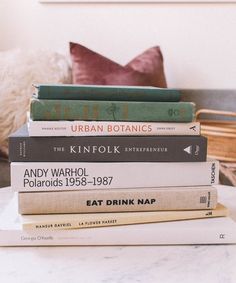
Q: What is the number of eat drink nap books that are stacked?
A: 1